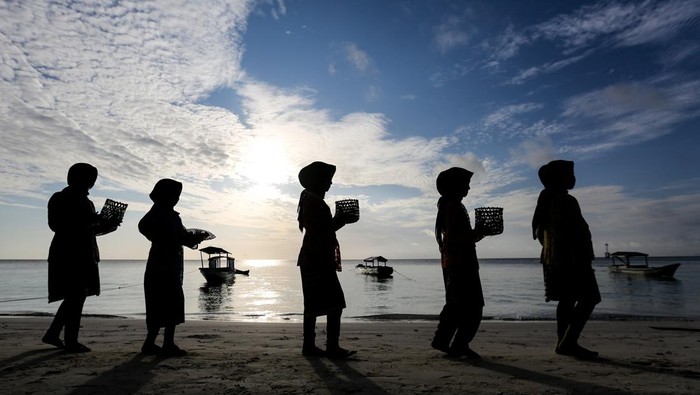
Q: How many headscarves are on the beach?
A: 5